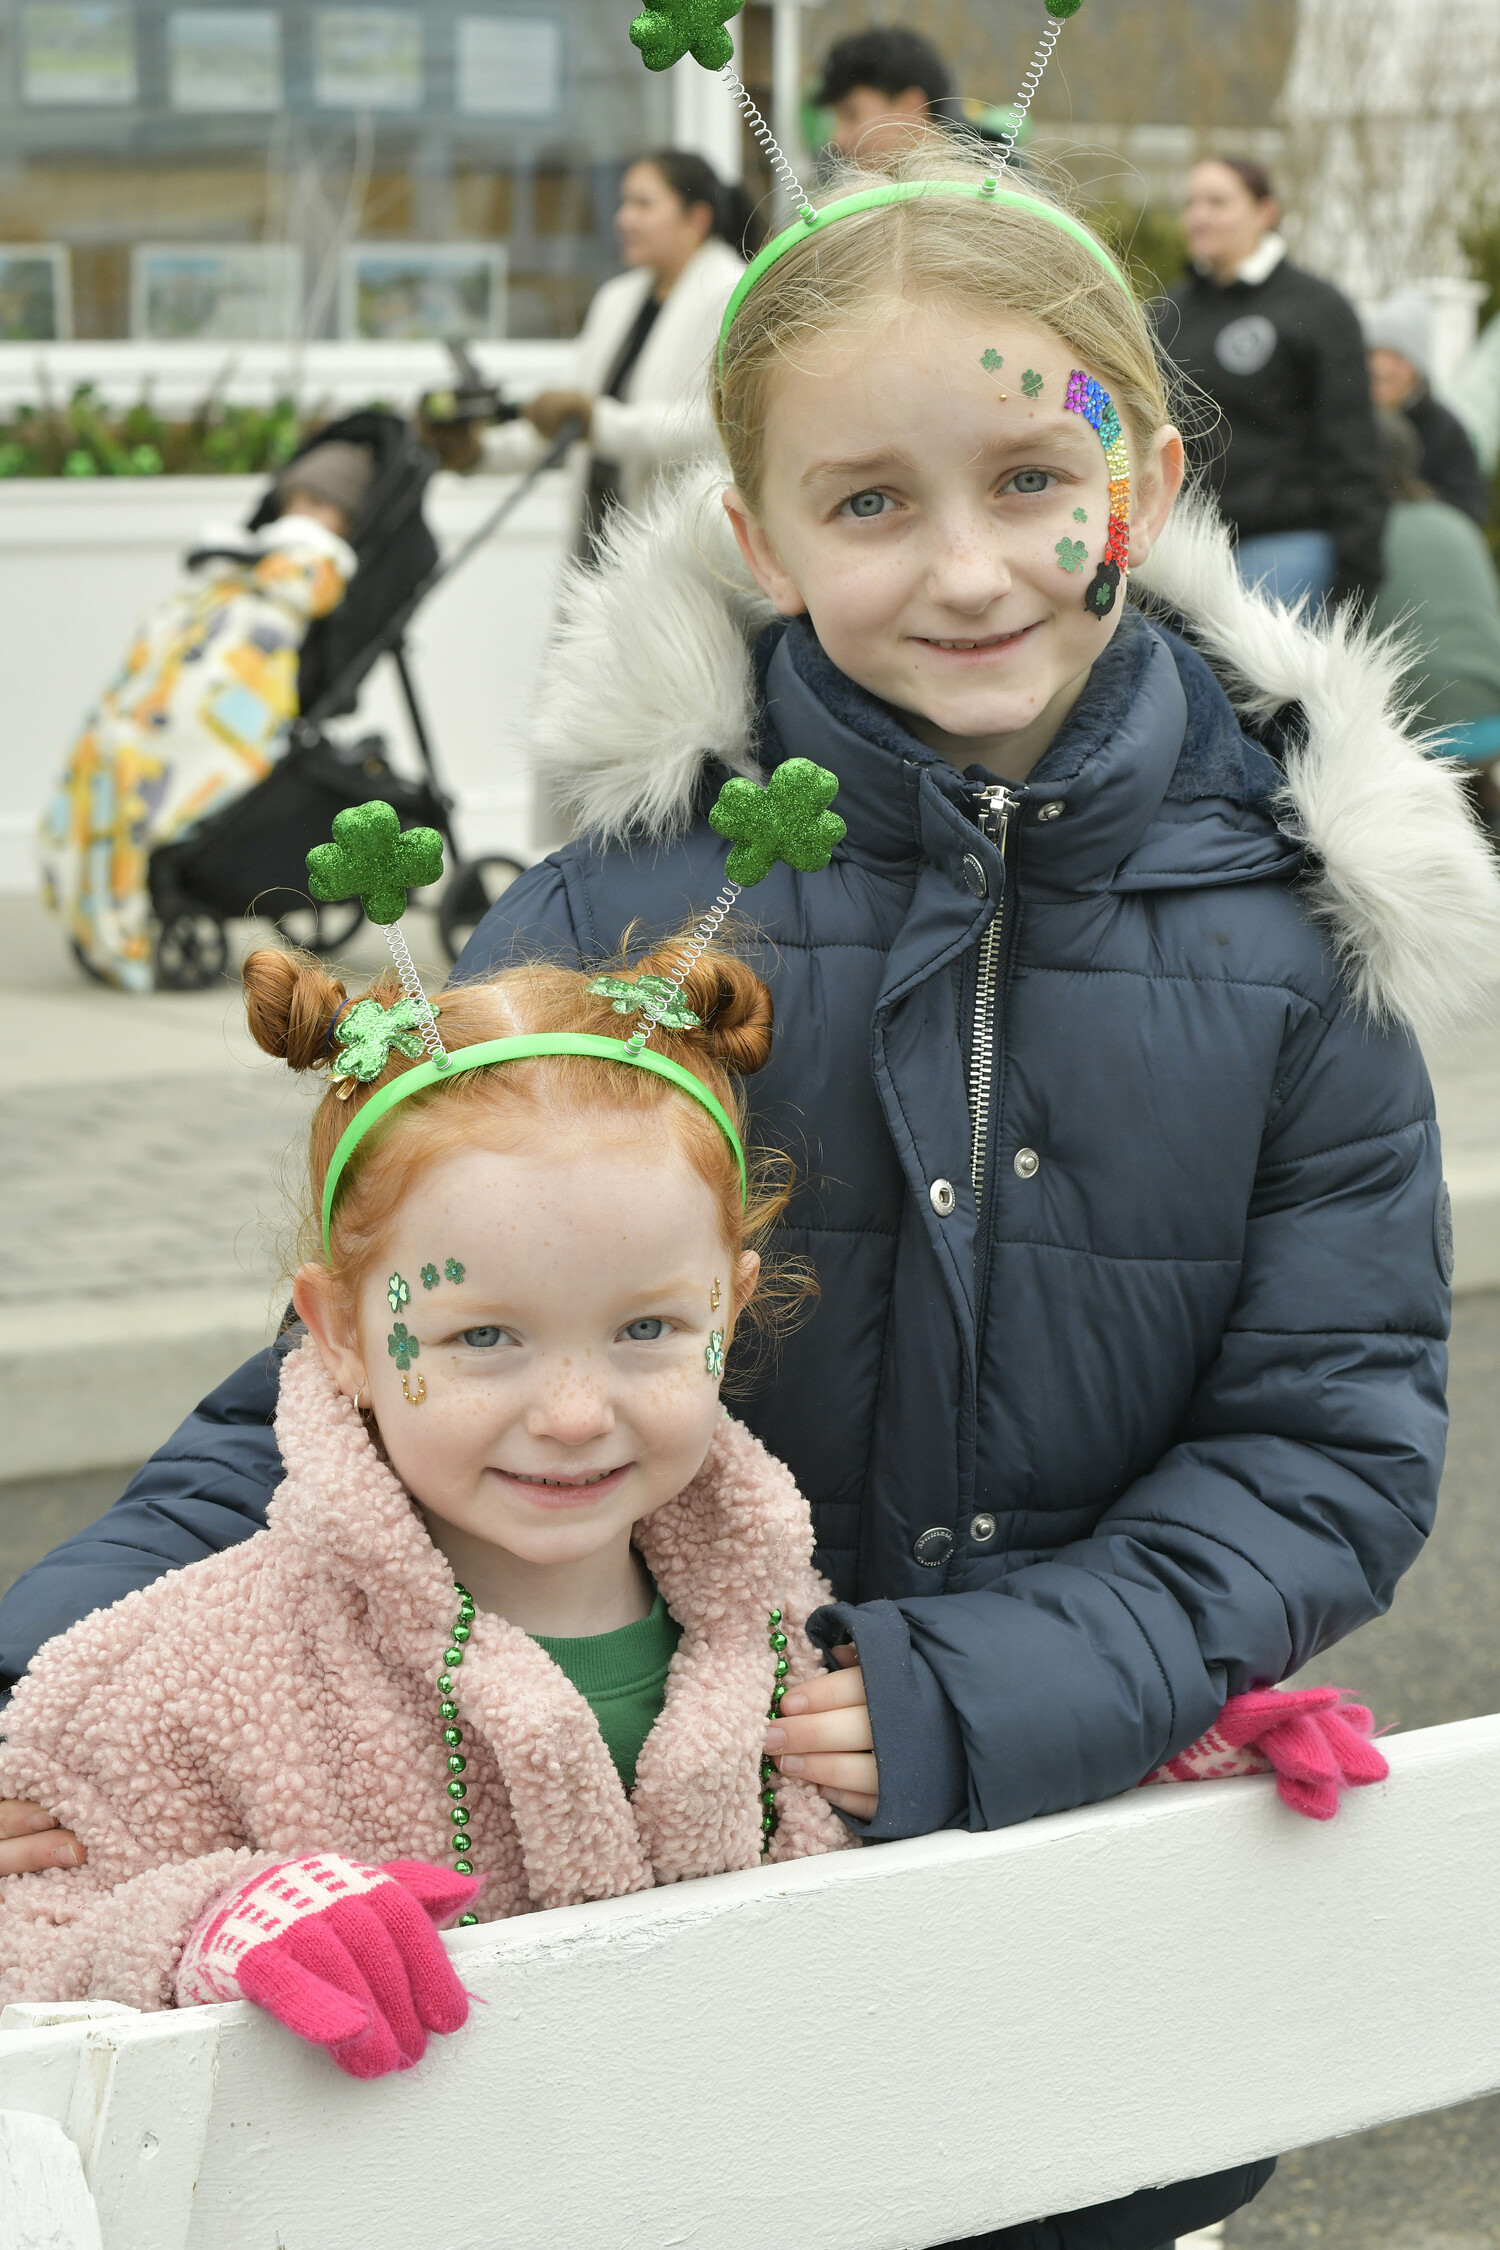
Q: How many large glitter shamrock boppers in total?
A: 4